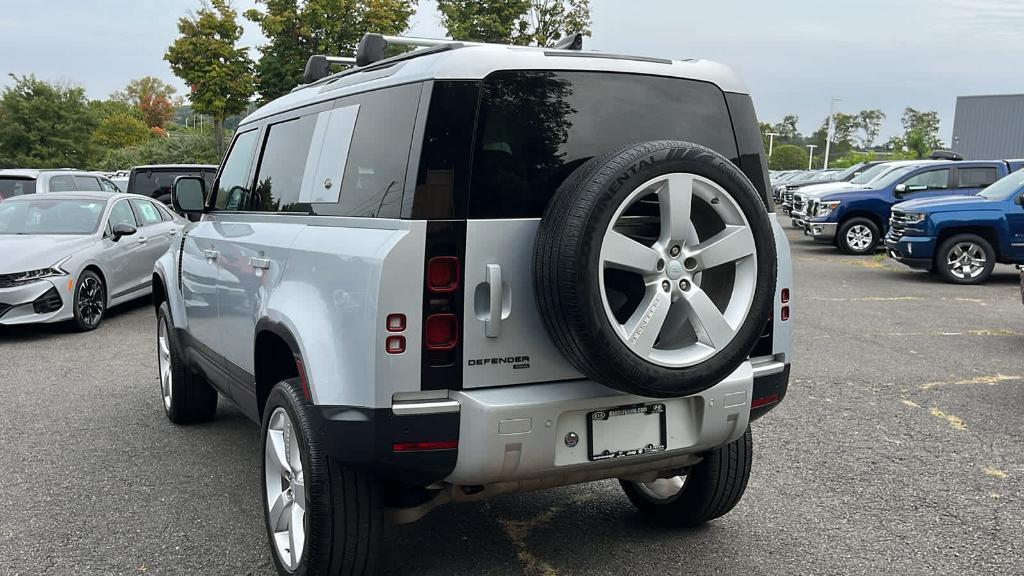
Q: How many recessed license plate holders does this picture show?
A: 1